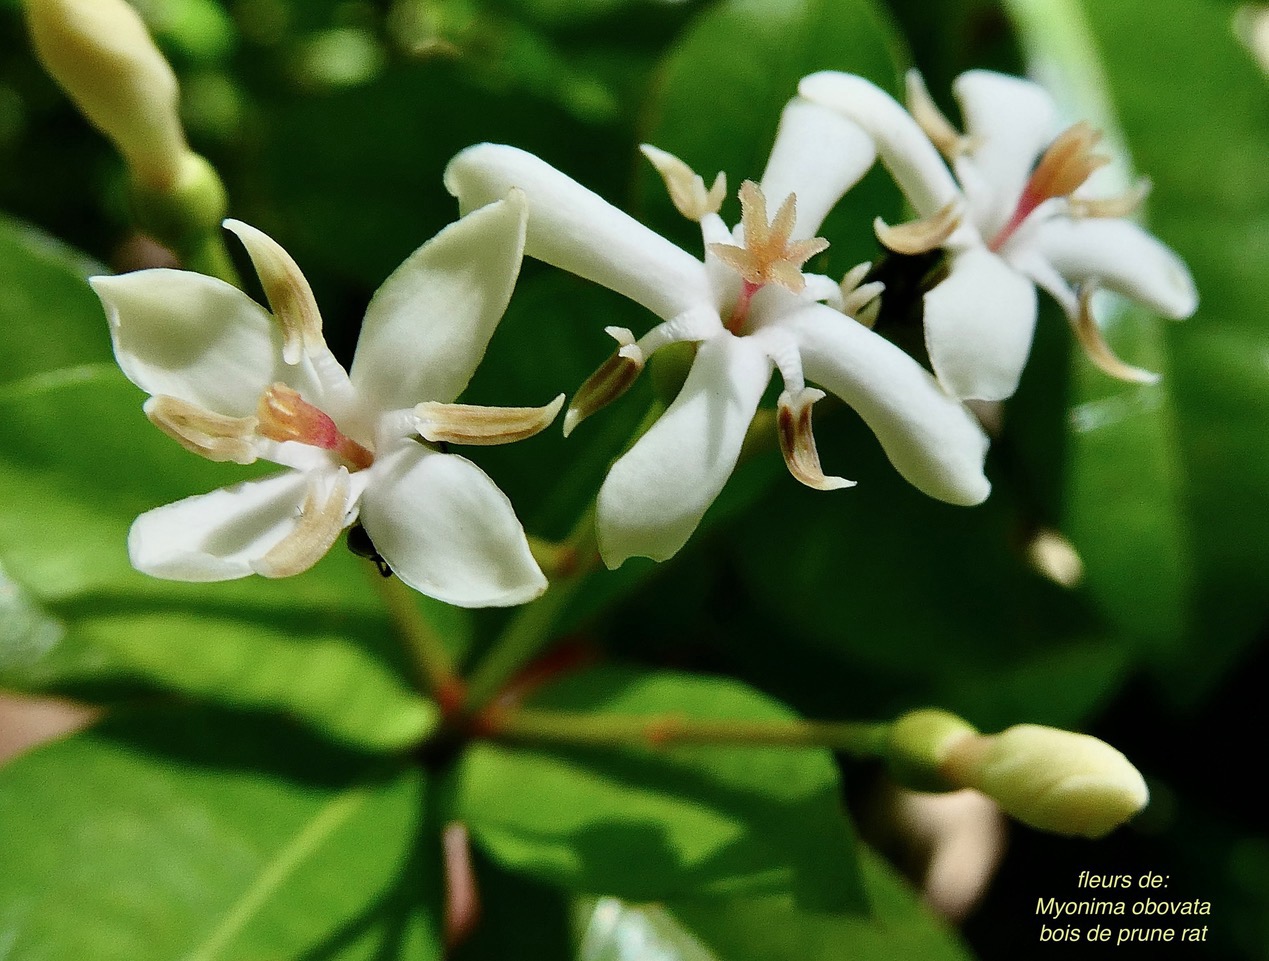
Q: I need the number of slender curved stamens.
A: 12